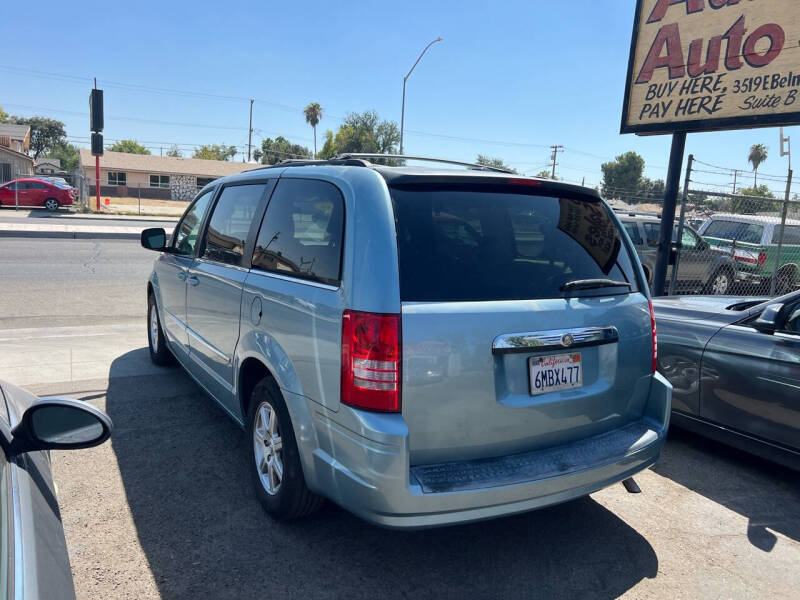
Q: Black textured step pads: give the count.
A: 1